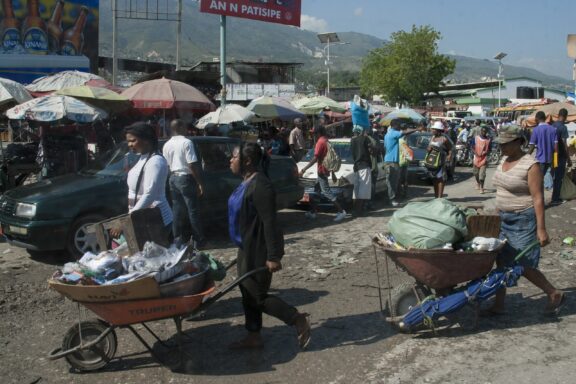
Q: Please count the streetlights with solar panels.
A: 2